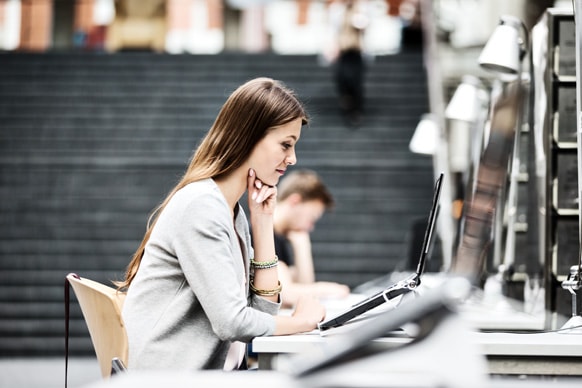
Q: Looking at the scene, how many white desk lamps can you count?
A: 3